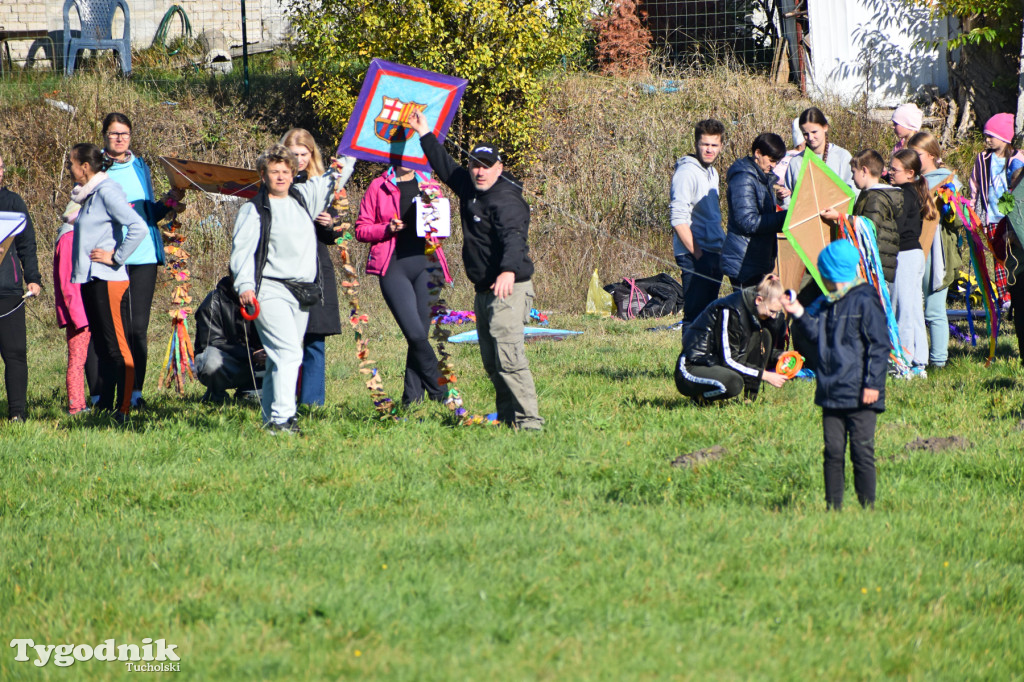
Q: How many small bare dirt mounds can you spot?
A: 2